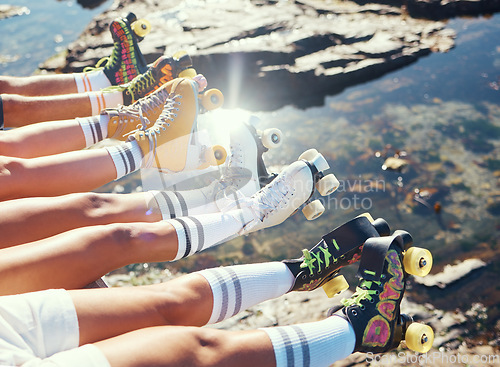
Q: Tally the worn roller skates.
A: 8